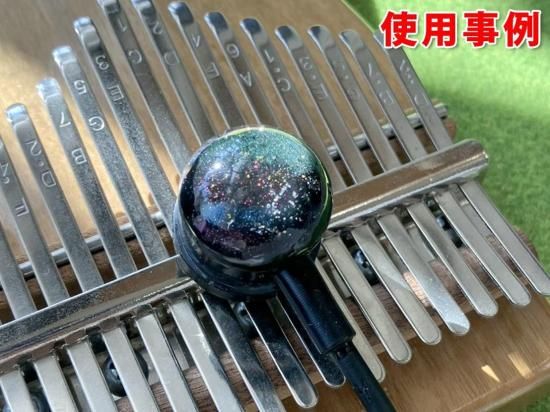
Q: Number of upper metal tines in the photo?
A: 15